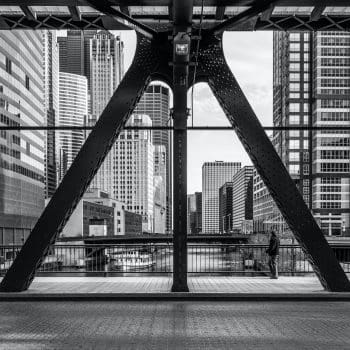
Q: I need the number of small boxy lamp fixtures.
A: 1